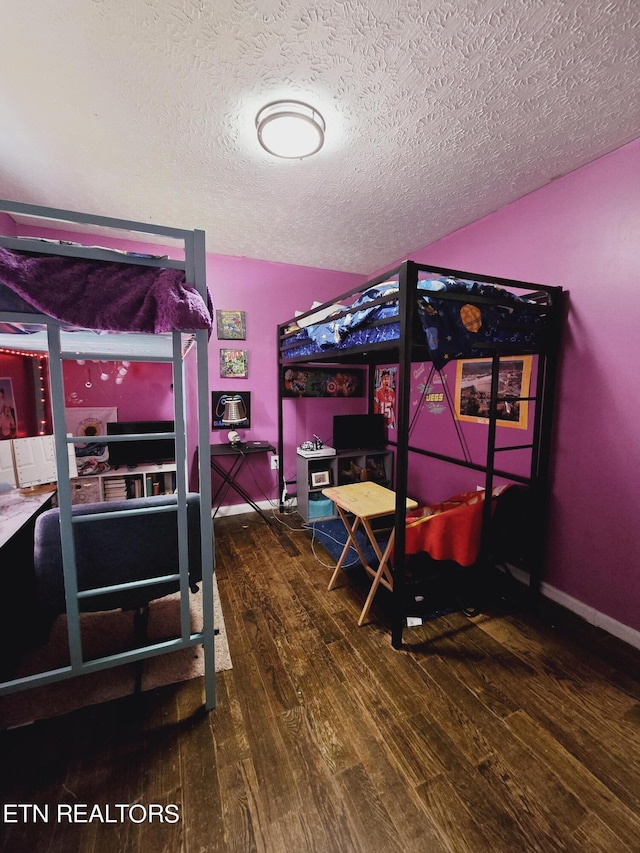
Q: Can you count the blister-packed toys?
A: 0